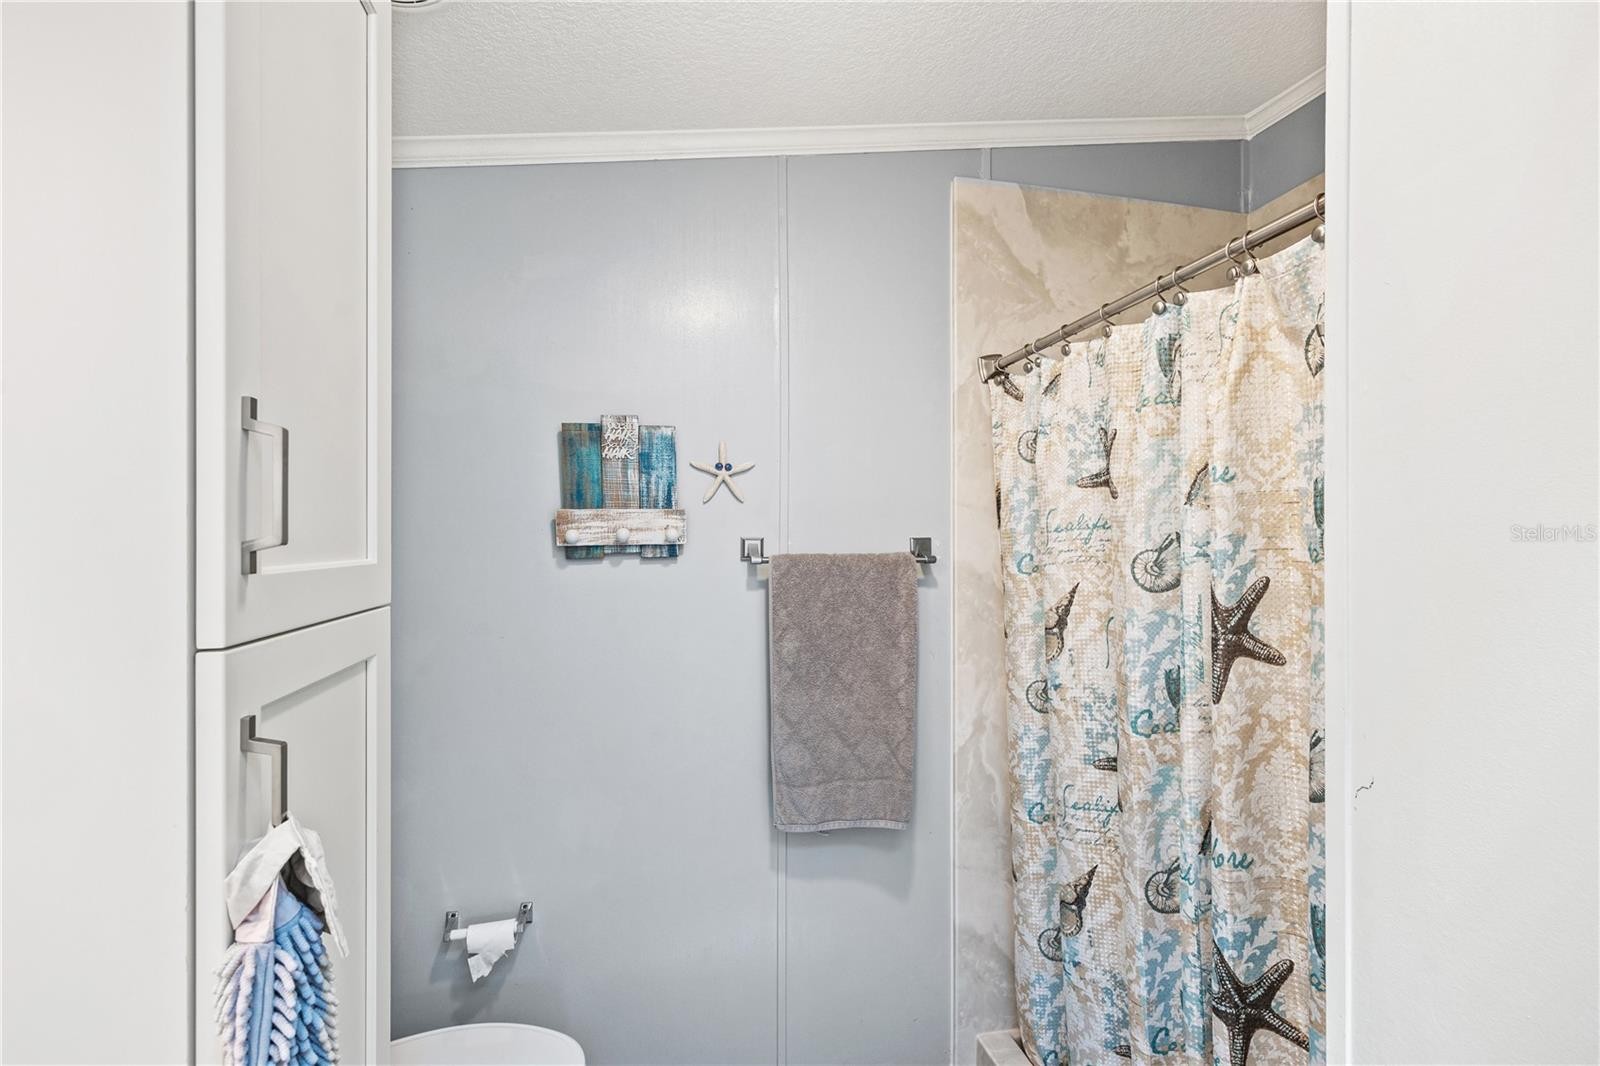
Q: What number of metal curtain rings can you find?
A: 10